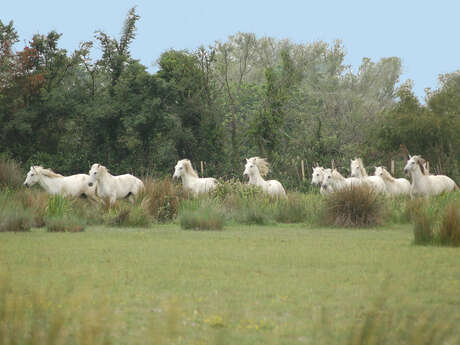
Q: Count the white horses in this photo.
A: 9